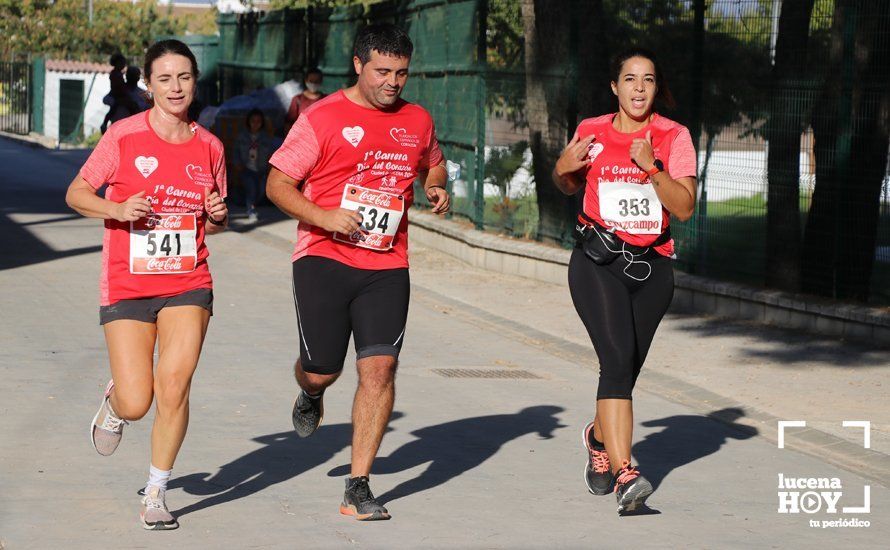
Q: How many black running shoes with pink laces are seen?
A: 2